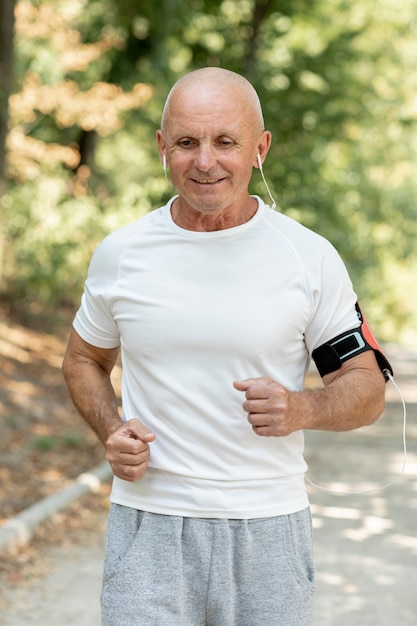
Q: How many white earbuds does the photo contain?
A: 2